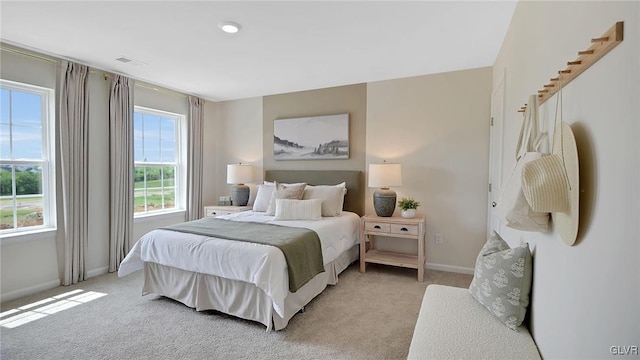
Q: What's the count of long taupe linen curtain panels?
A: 3